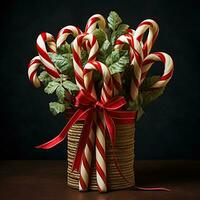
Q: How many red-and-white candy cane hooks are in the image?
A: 9